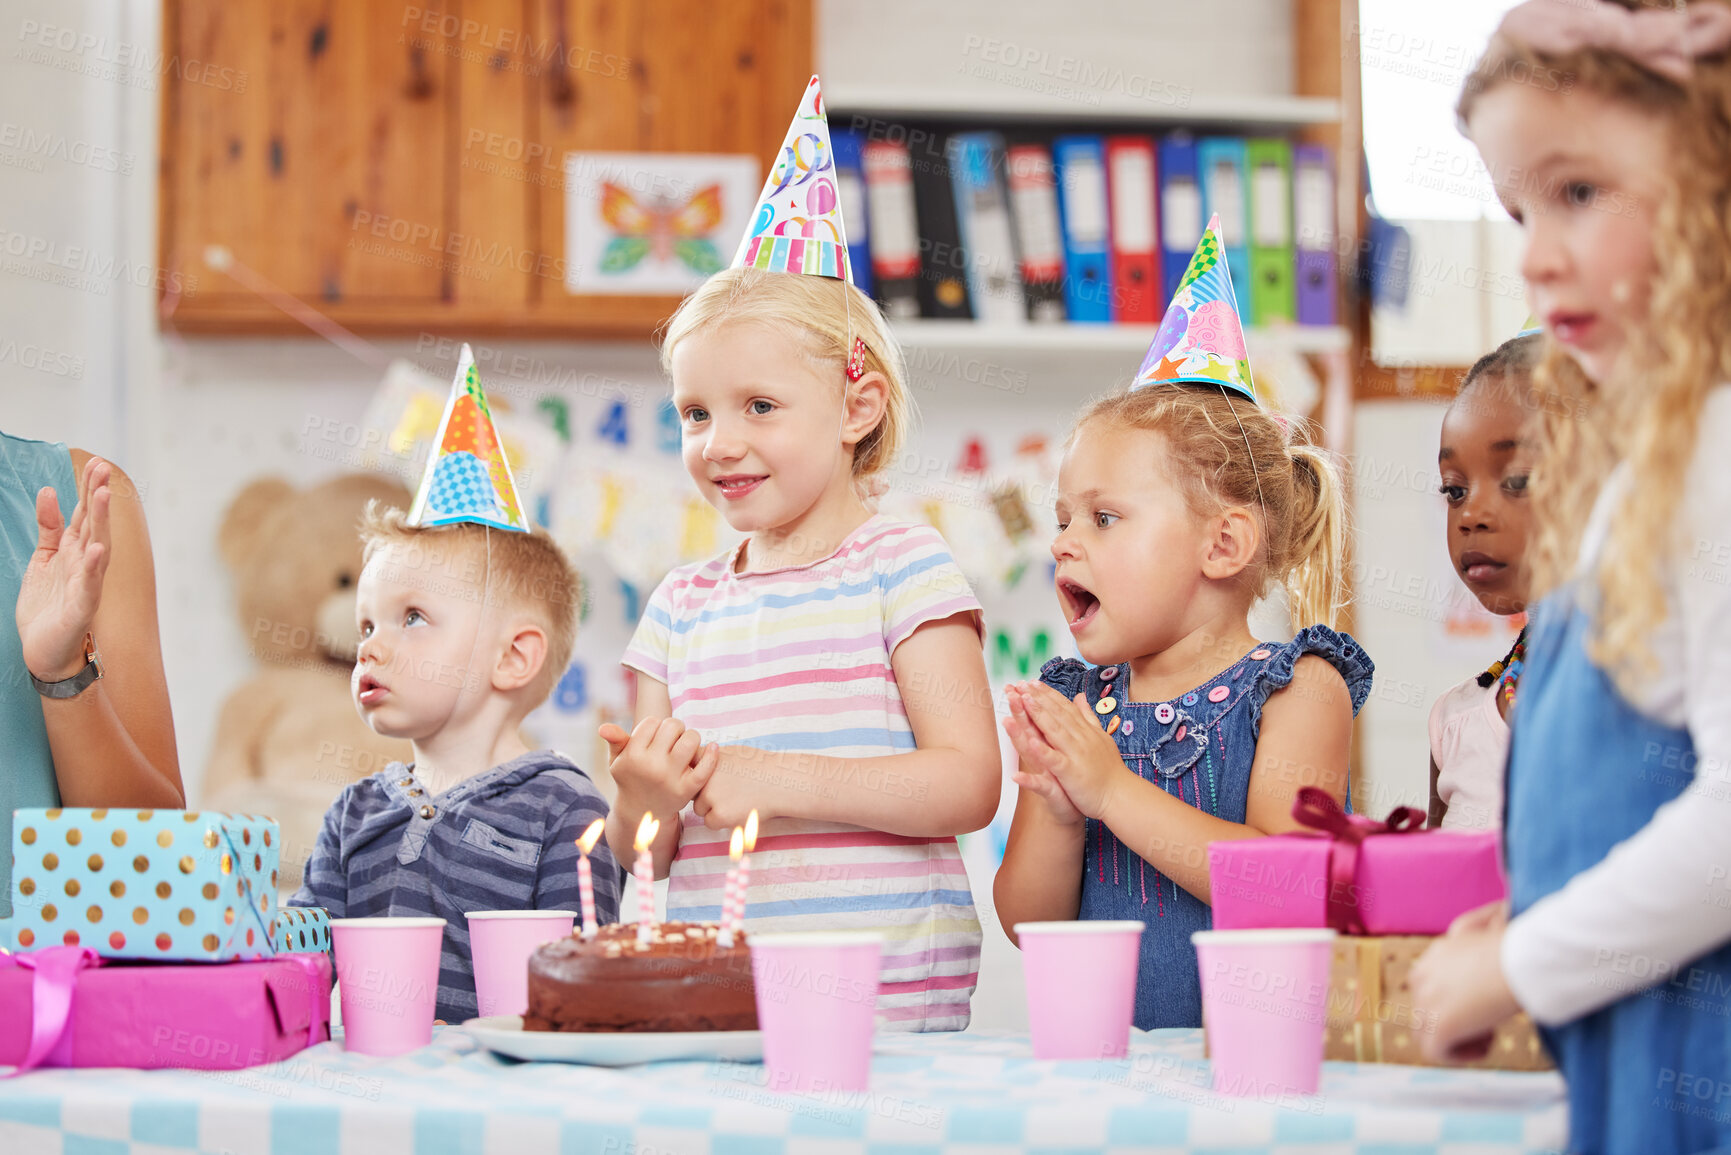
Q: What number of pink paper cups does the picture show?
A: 5